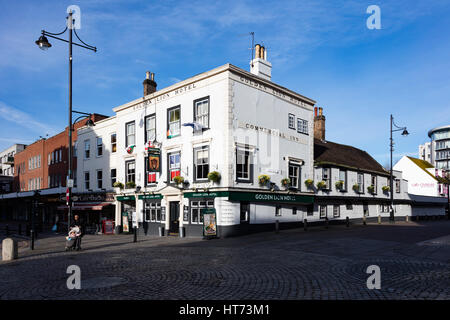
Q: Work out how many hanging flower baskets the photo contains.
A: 12